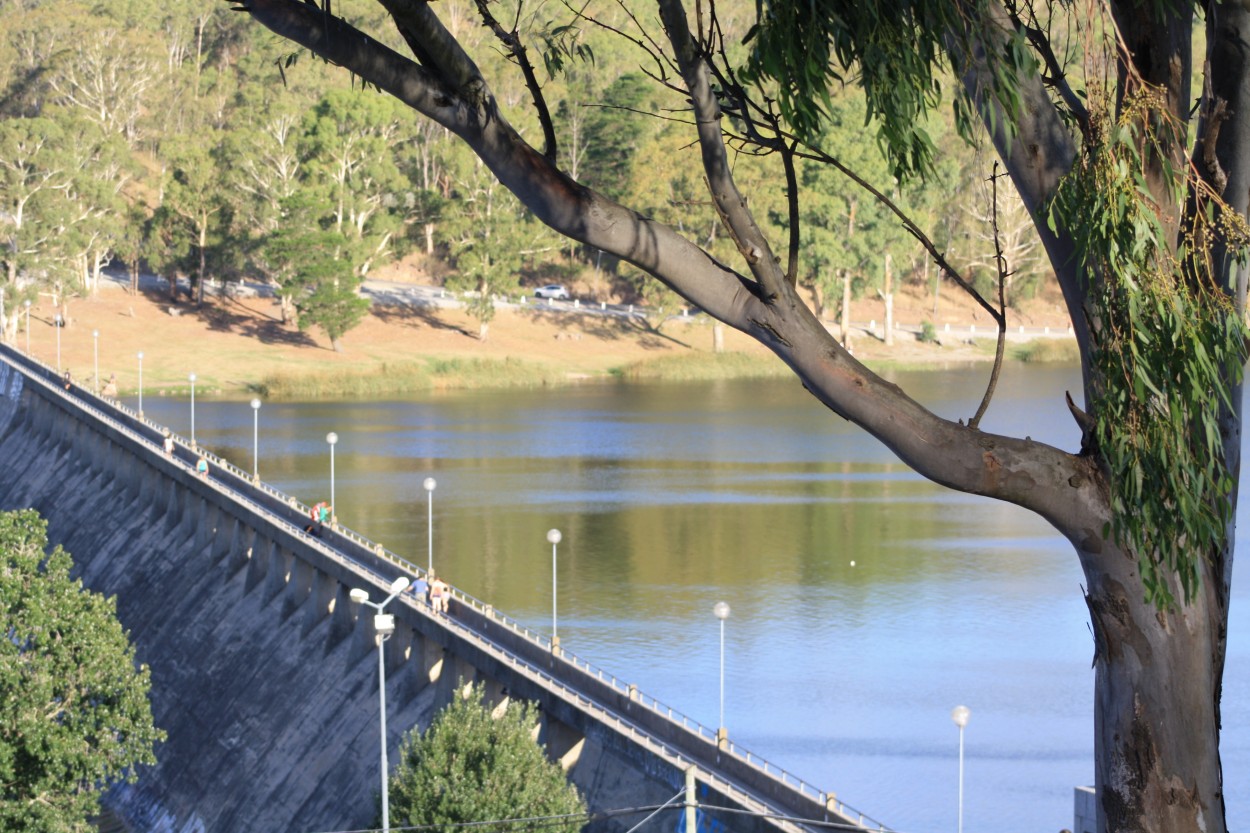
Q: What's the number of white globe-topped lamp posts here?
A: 12